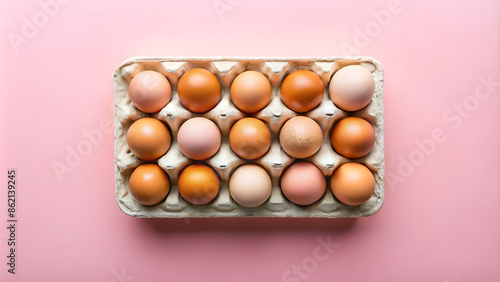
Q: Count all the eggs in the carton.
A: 15